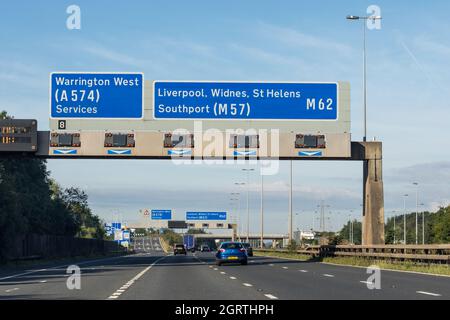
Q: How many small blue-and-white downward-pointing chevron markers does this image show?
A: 5